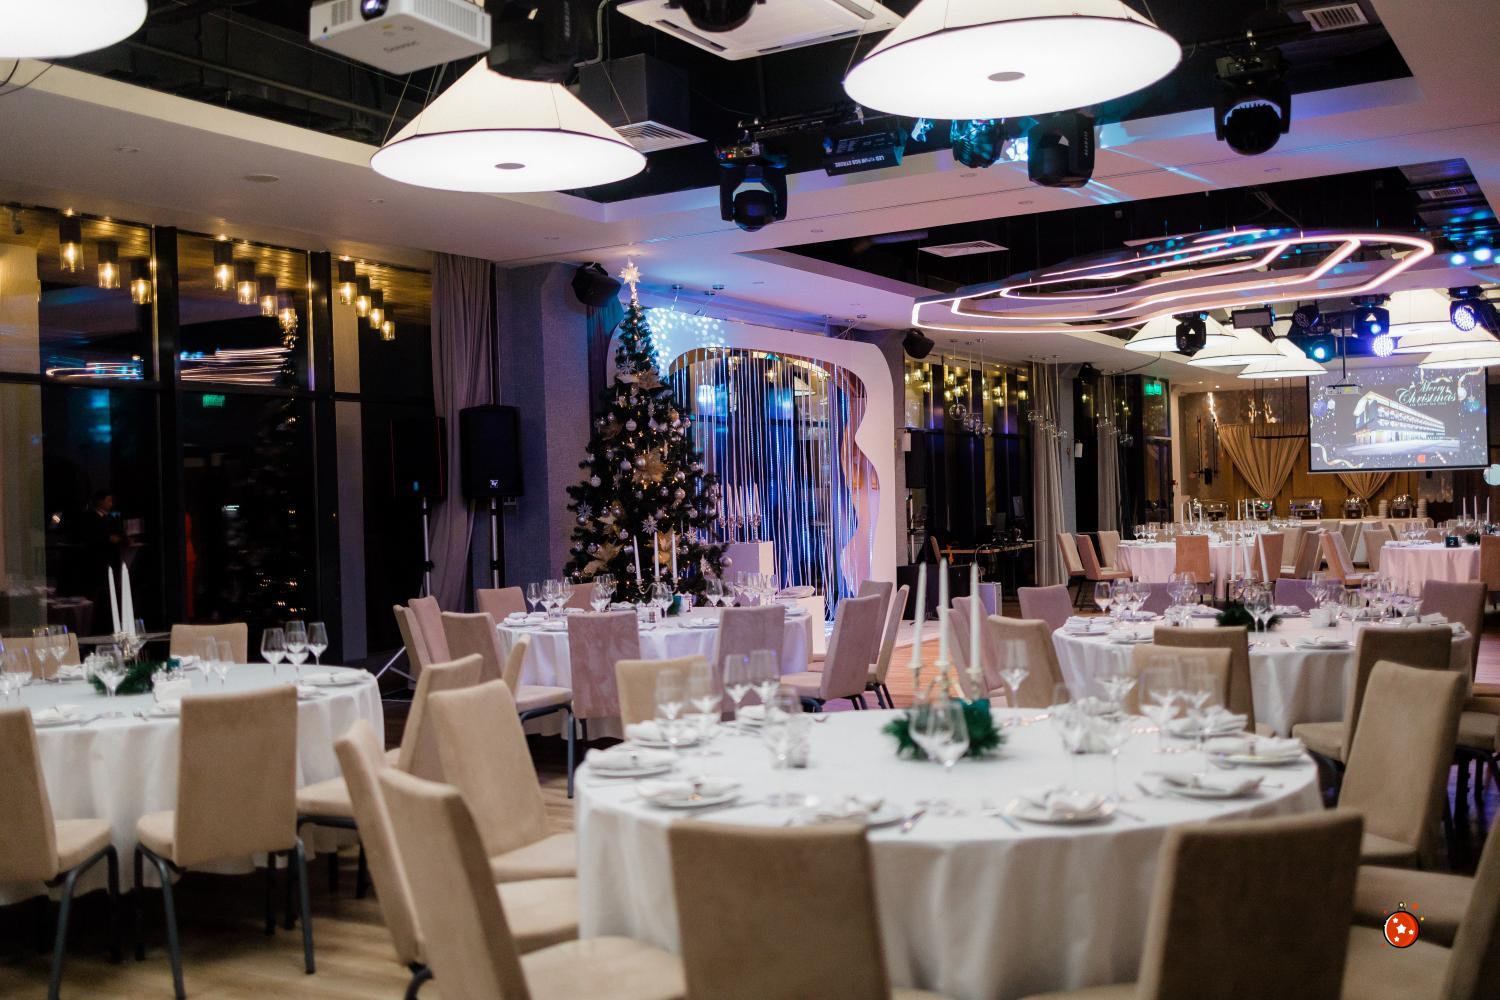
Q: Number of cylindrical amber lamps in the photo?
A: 11